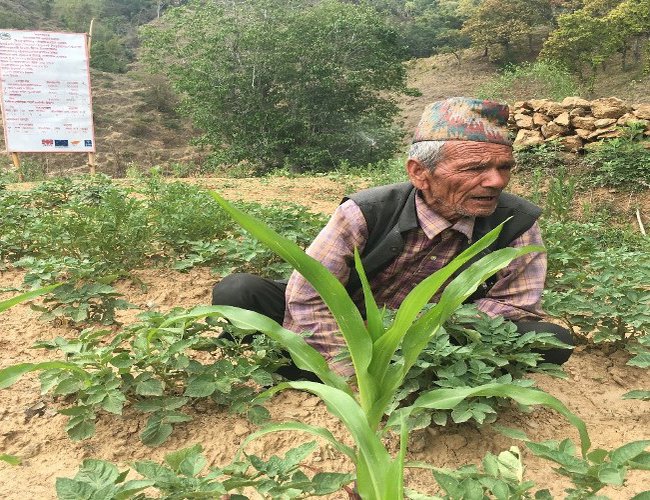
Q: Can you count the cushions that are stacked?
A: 0